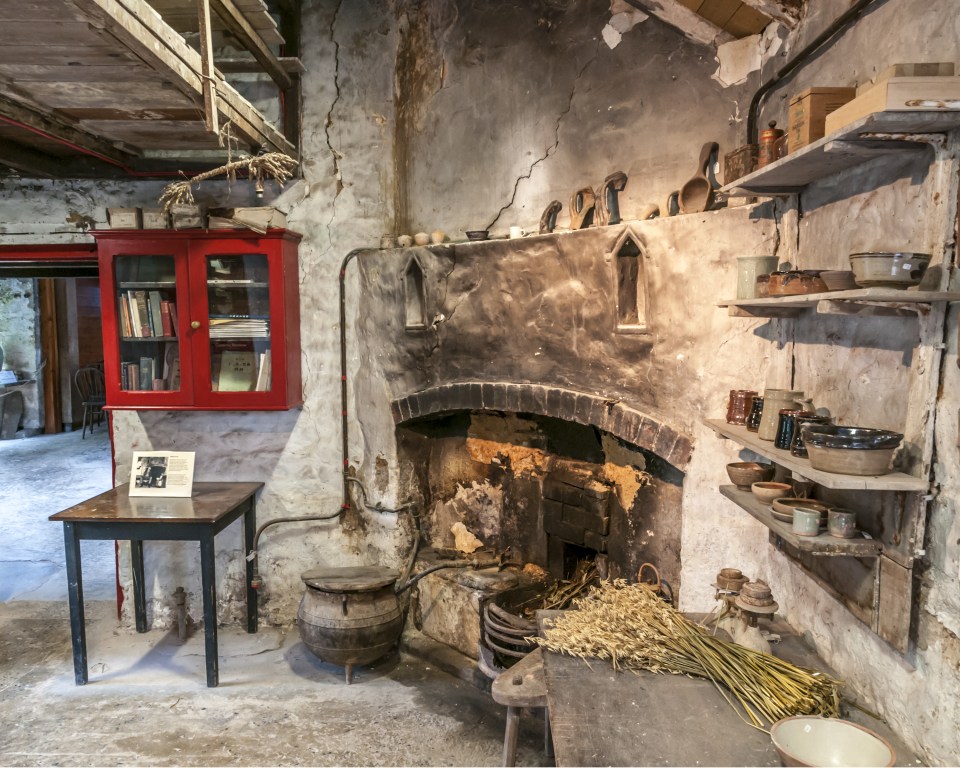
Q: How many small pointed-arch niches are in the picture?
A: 2